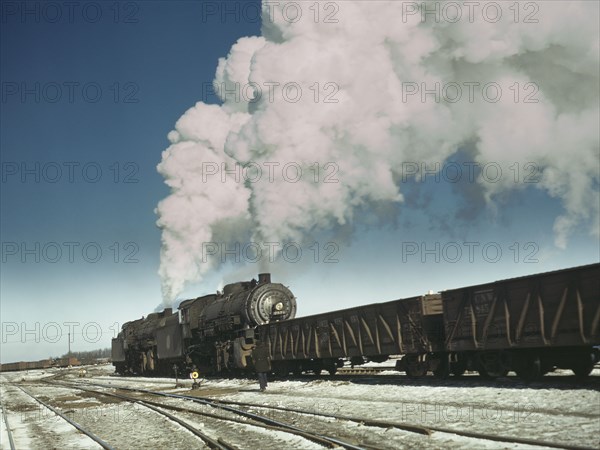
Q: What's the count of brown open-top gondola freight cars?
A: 2